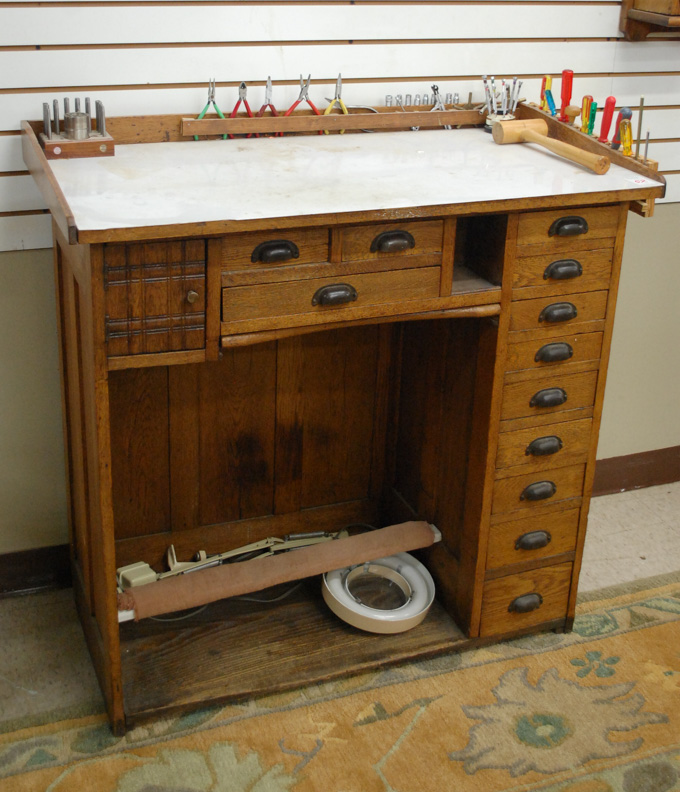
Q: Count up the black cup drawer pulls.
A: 12